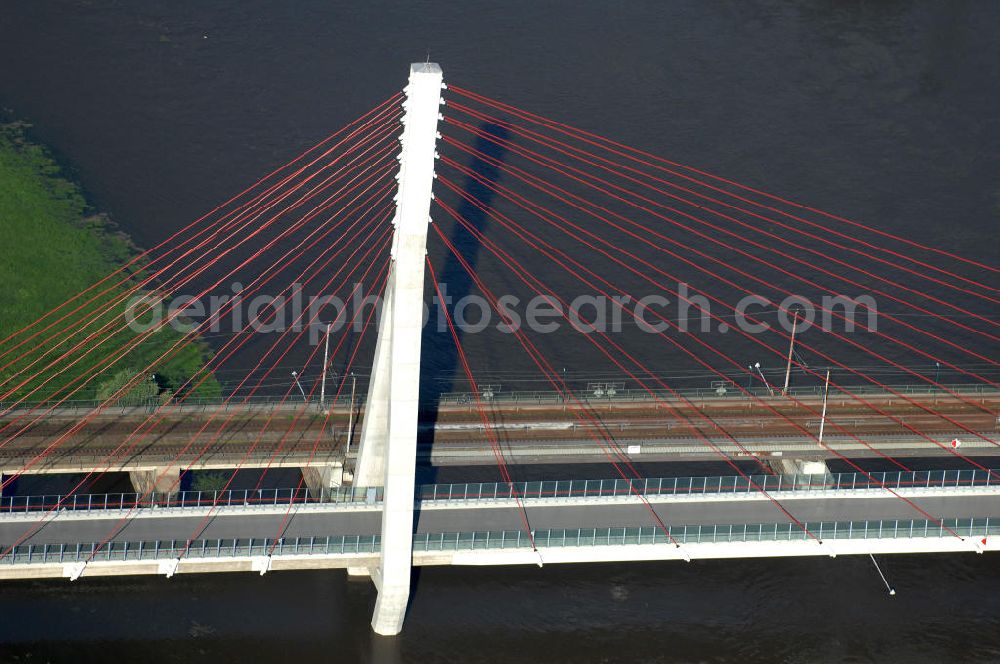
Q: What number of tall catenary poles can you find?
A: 4